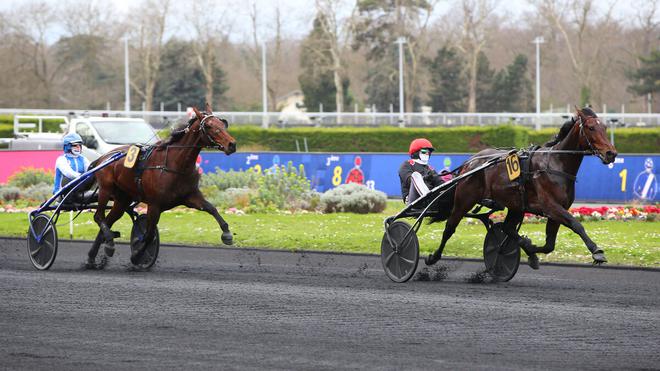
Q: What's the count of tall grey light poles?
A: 4